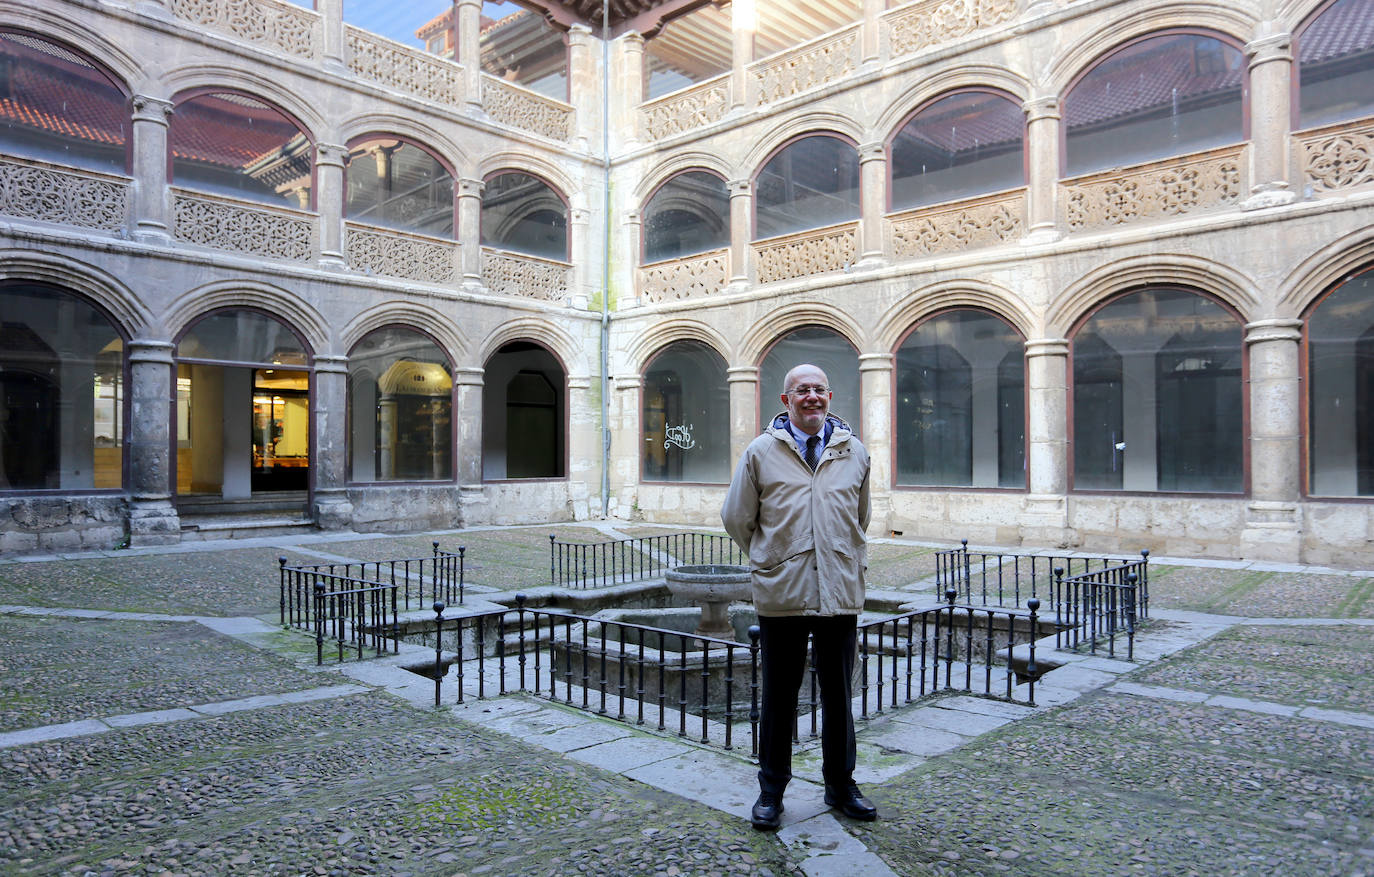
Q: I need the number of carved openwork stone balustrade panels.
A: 15